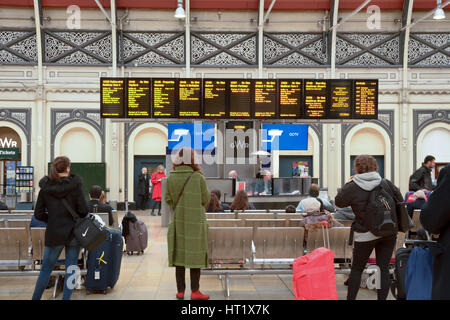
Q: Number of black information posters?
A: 11